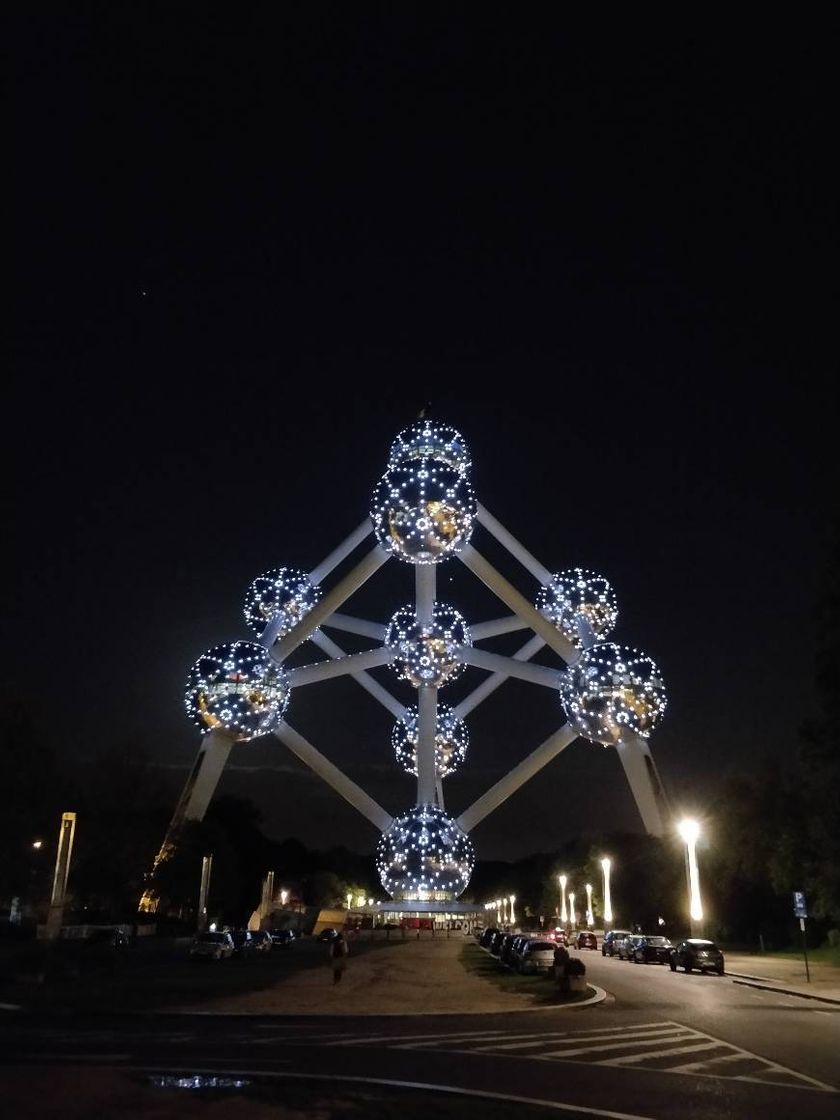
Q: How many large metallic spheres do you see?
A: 9